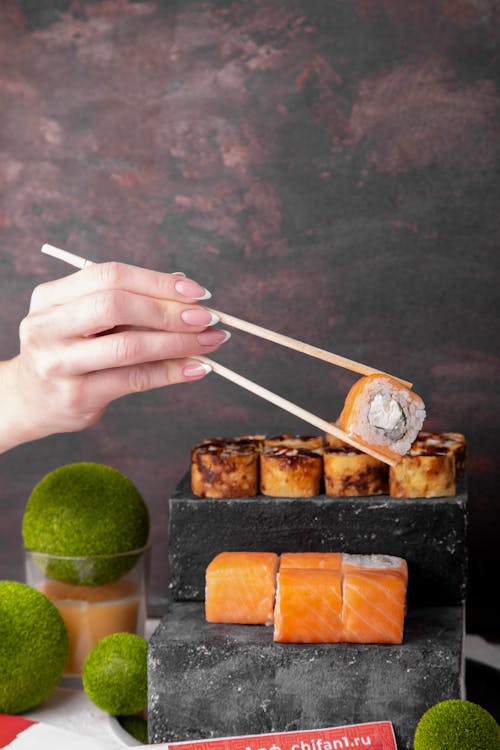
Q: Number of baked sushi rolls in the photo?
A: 8